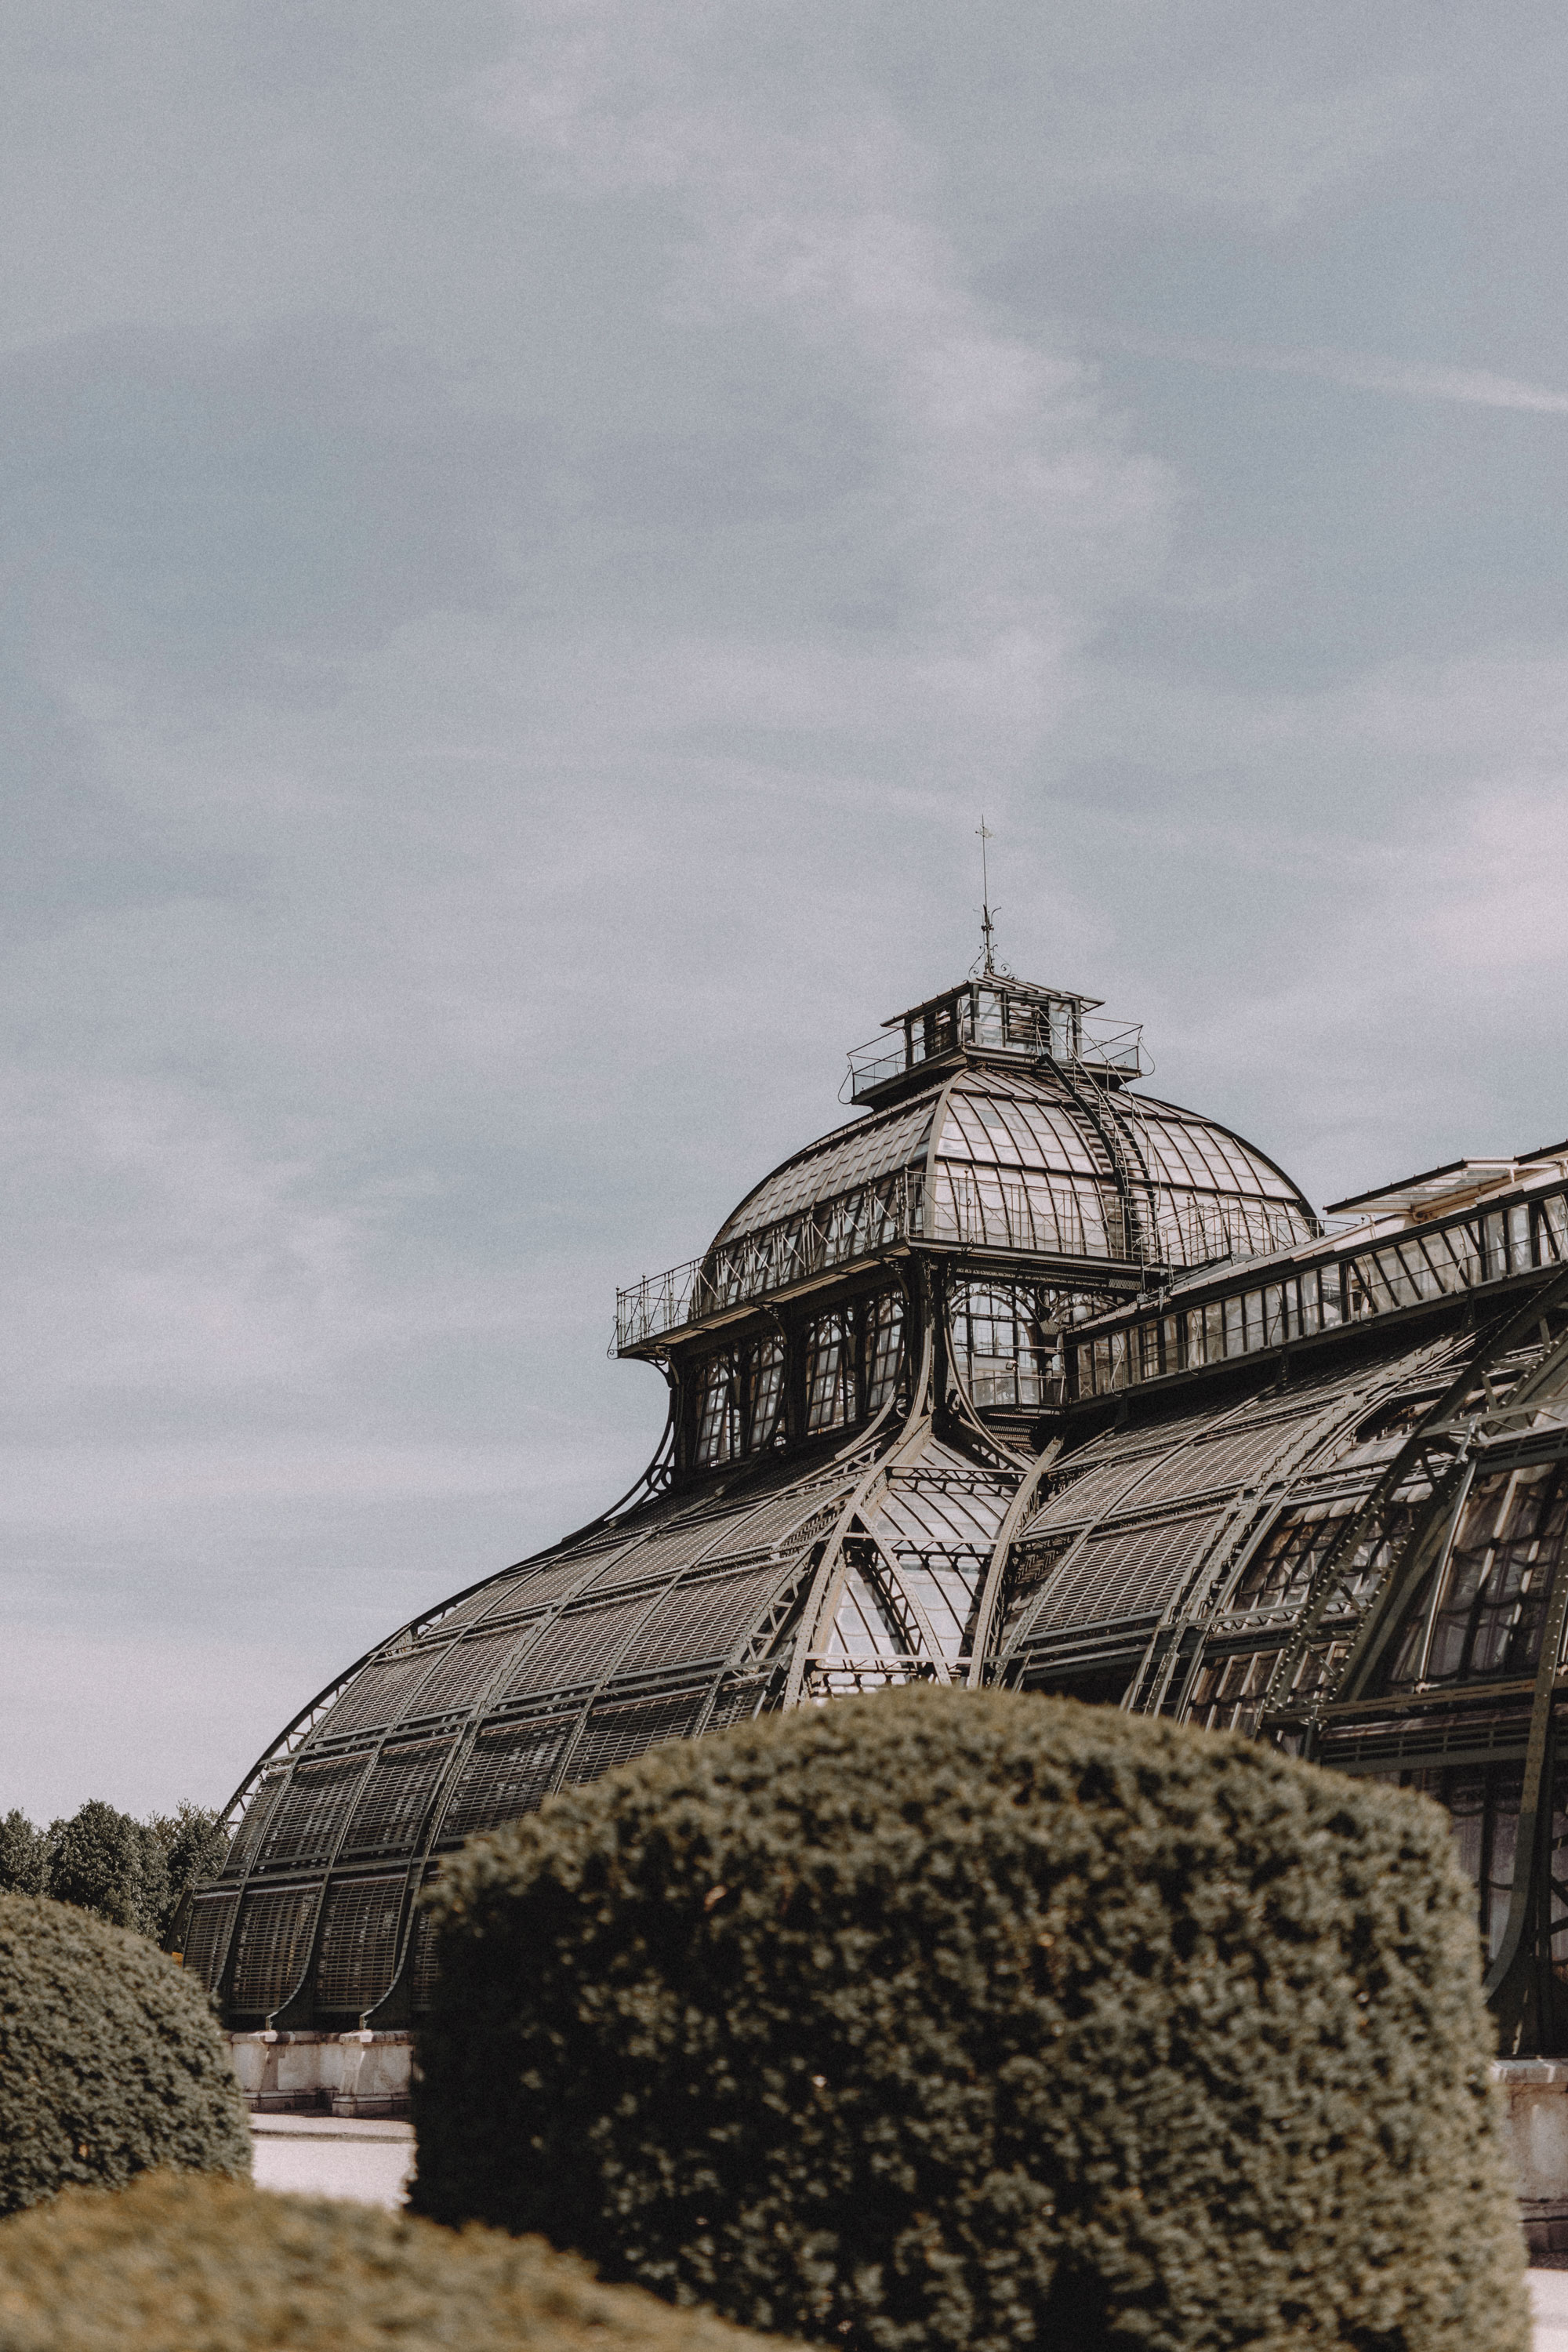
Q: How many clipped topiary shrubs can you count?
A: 3